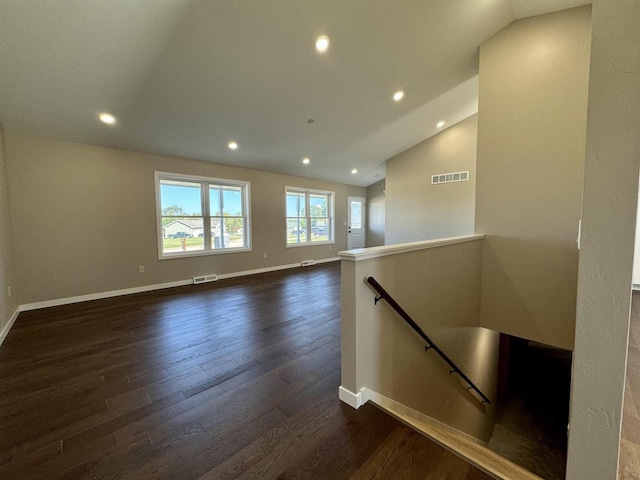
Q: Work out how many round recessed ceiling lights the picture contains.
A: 7